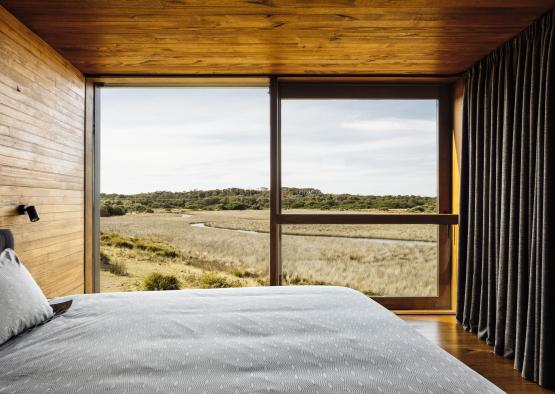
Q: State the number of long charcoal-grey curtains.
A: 1